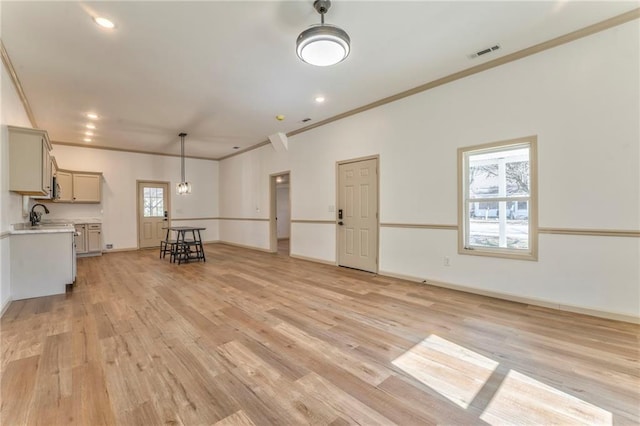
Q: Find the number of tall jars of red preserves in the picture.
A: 0